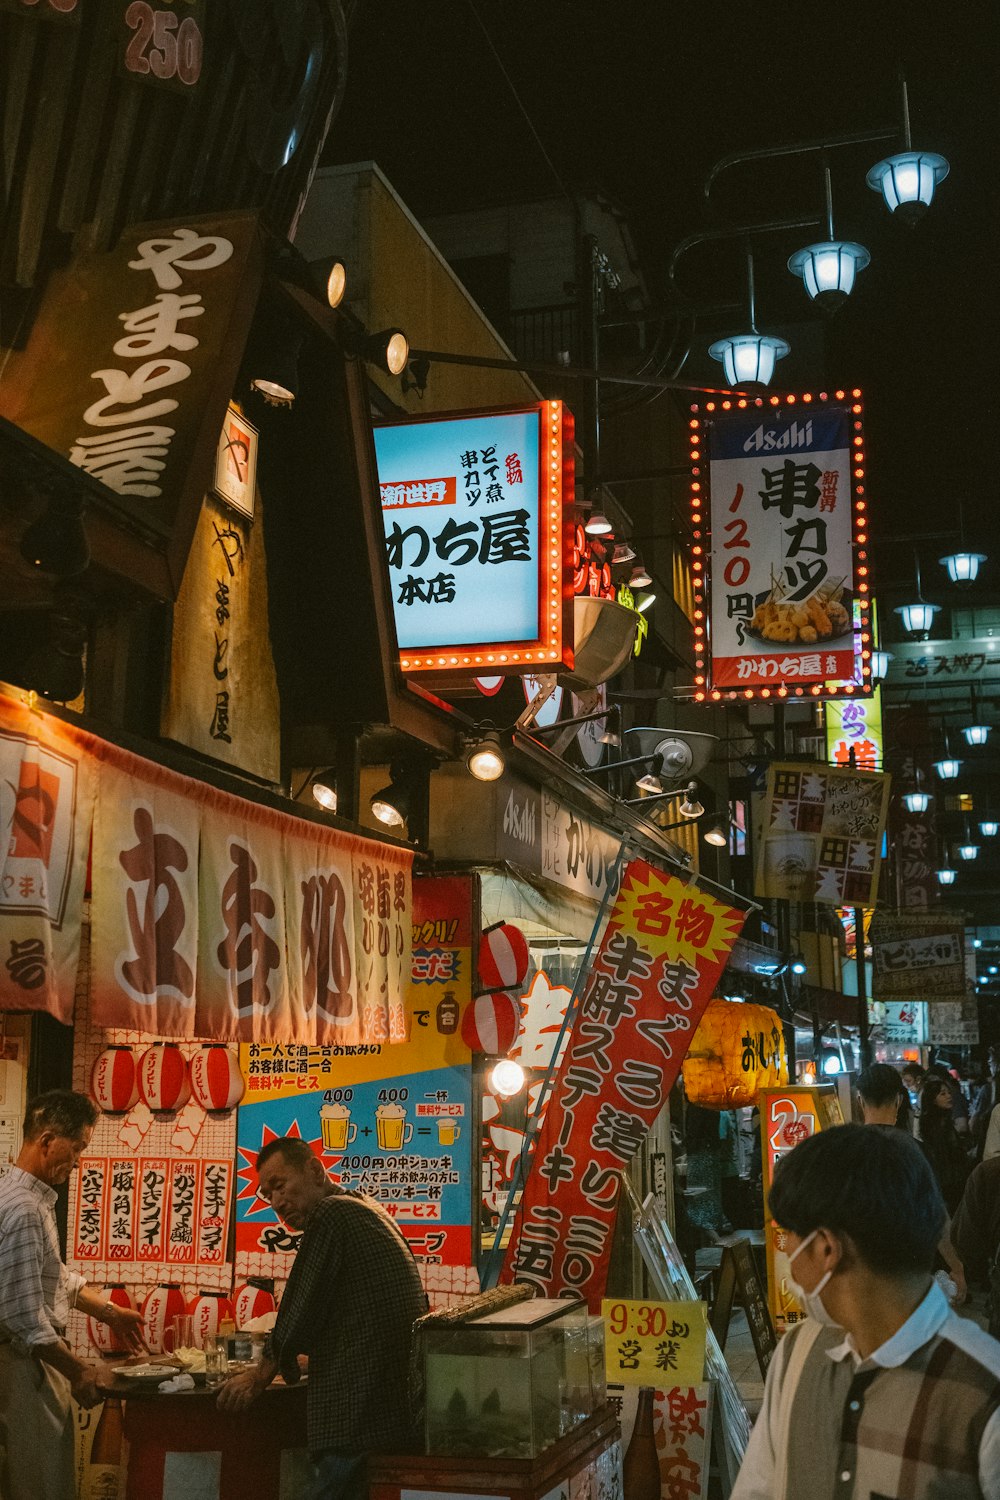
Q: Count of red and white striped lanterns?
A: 9